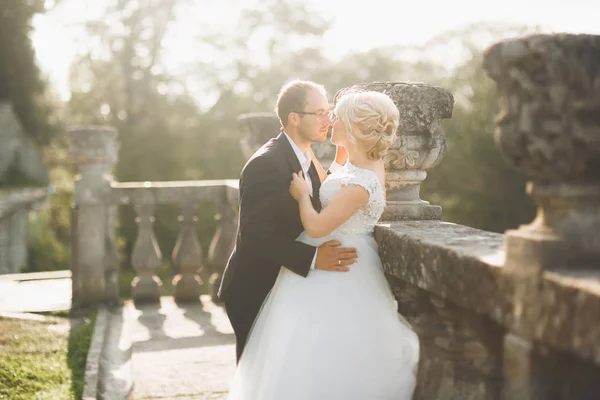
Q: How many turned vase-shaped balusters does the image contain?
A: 3